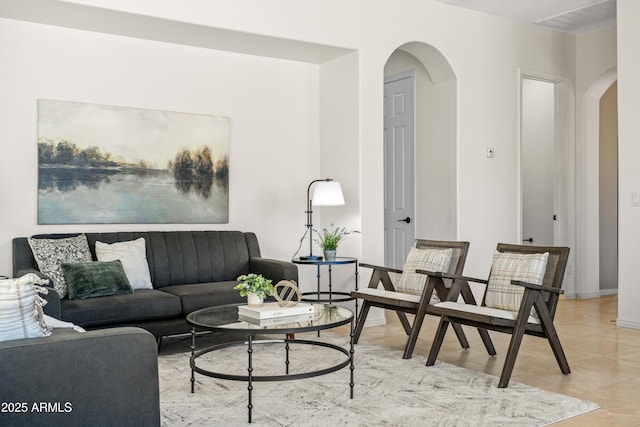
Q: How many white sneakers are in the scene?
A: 0